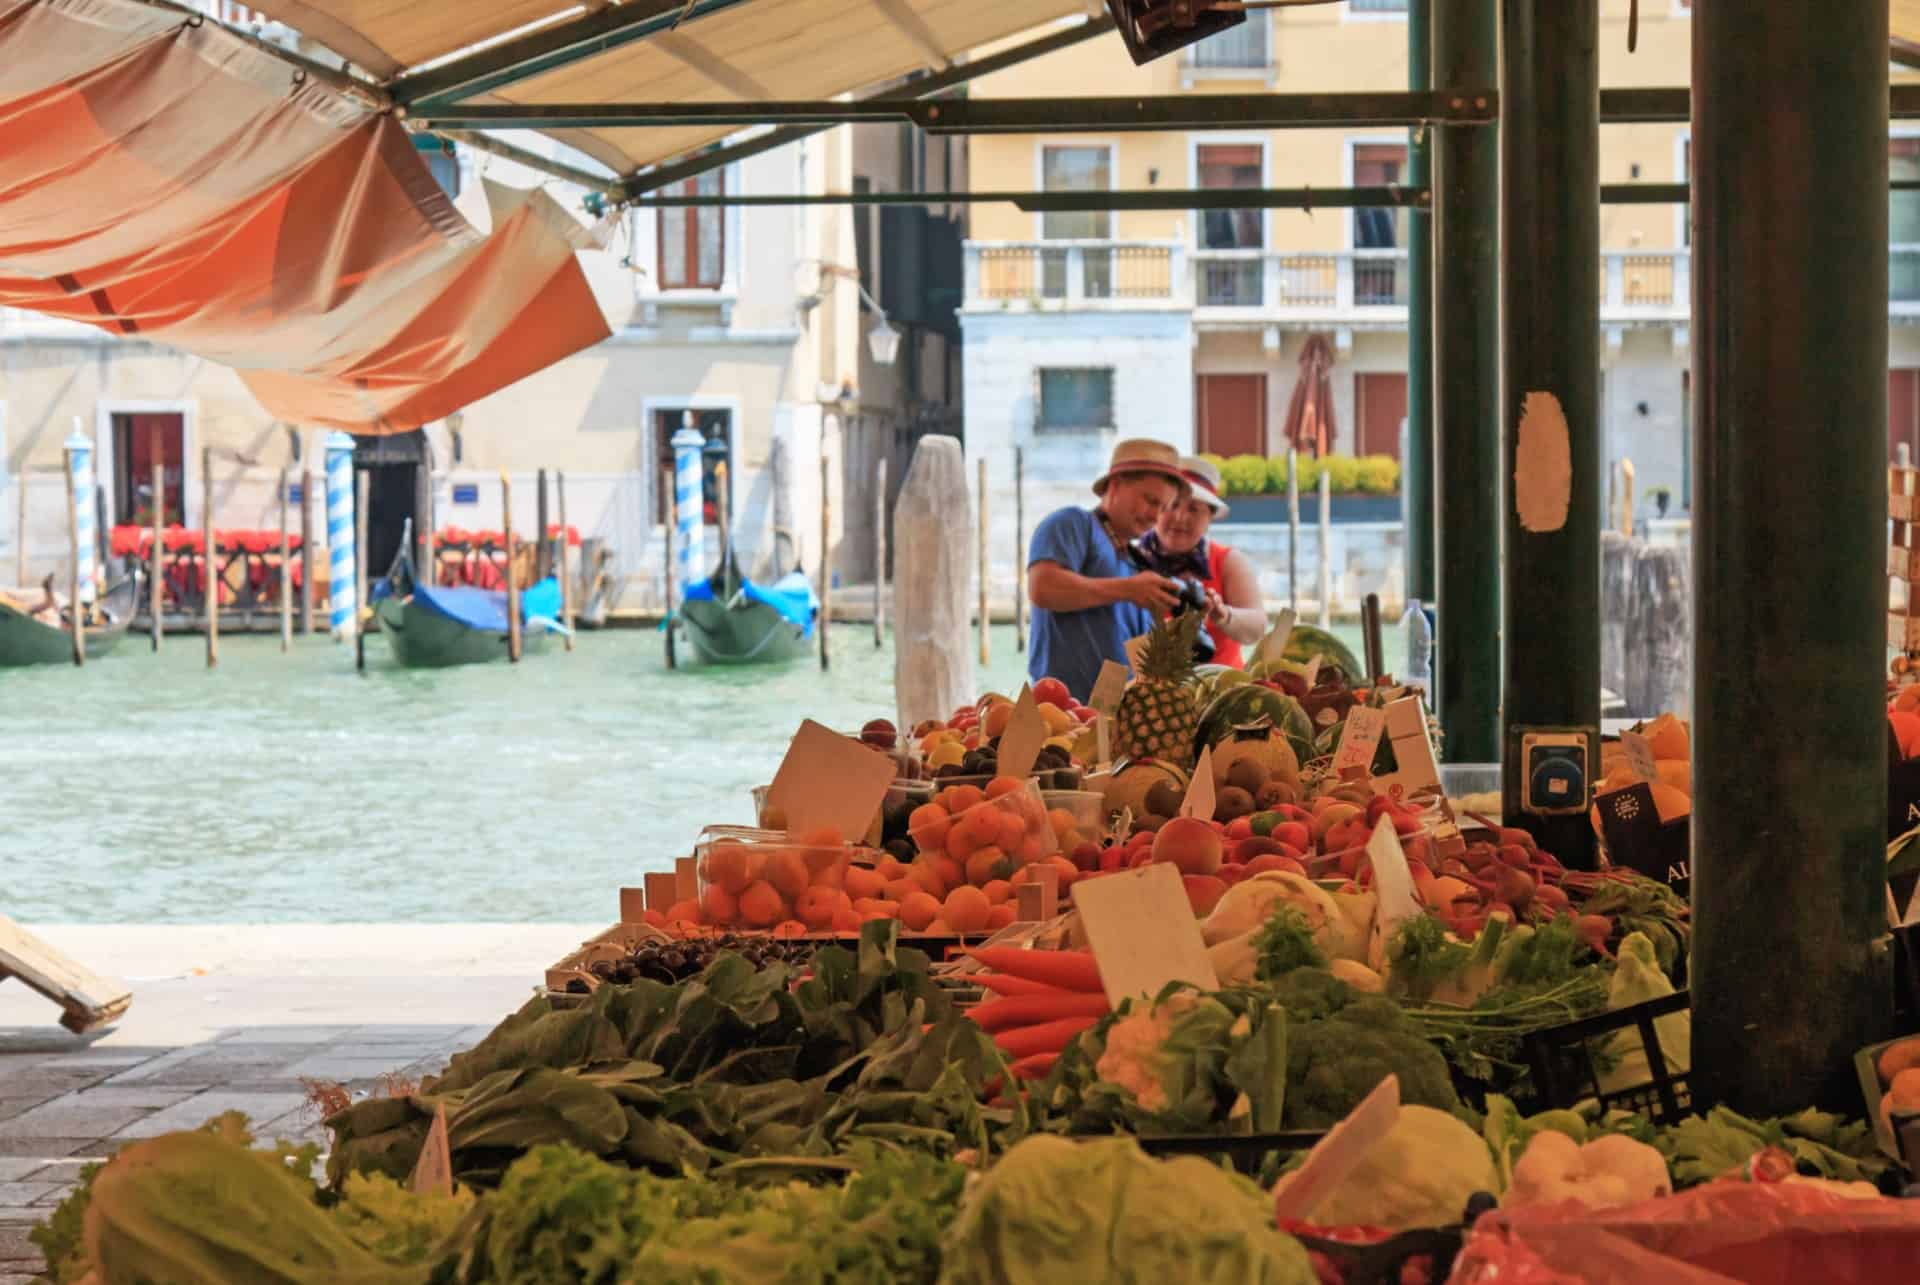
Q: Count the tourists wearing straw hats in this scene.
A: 2